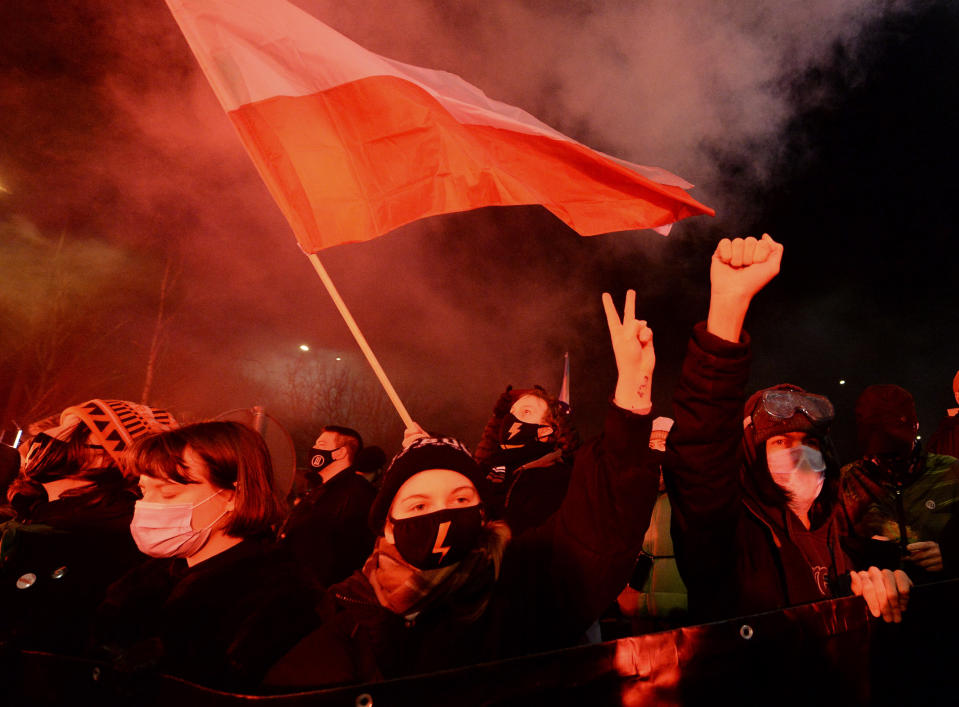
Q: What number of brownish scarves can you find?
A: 1